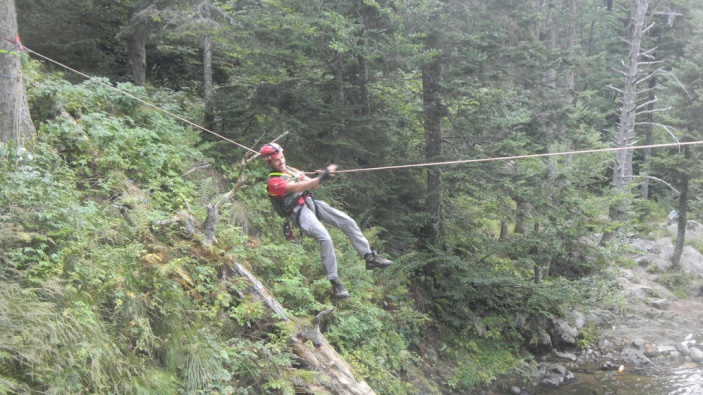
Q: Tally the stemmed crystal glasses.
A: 0